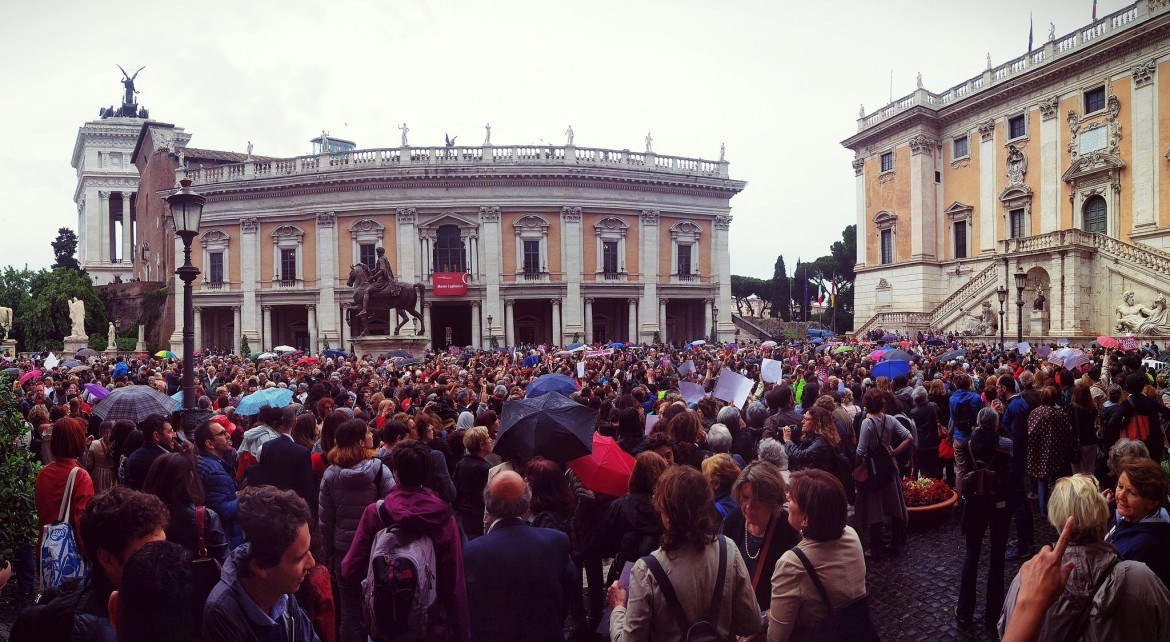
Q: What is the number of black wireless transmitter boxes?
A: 0